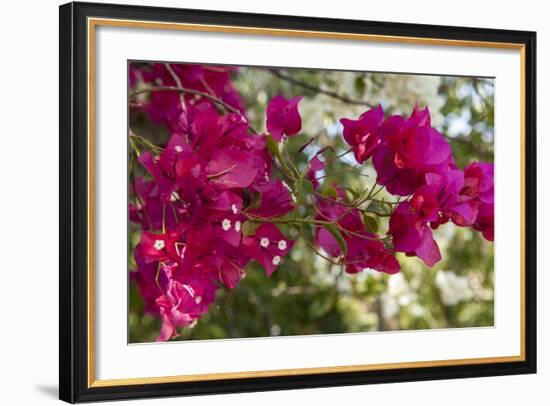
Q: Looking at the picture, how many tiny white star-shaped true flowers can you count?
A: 7